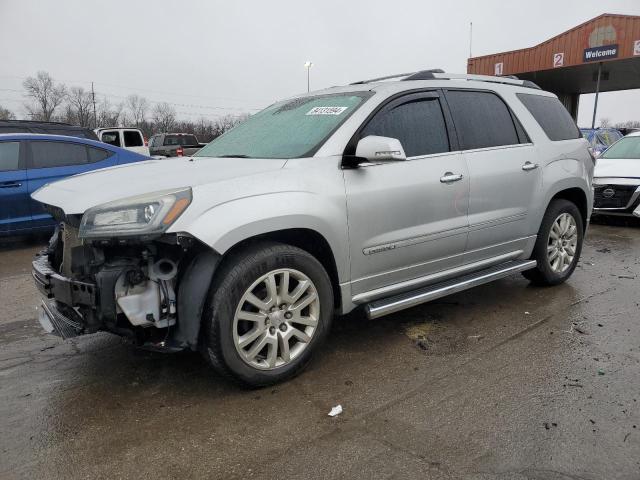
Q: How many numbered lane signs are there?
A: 3